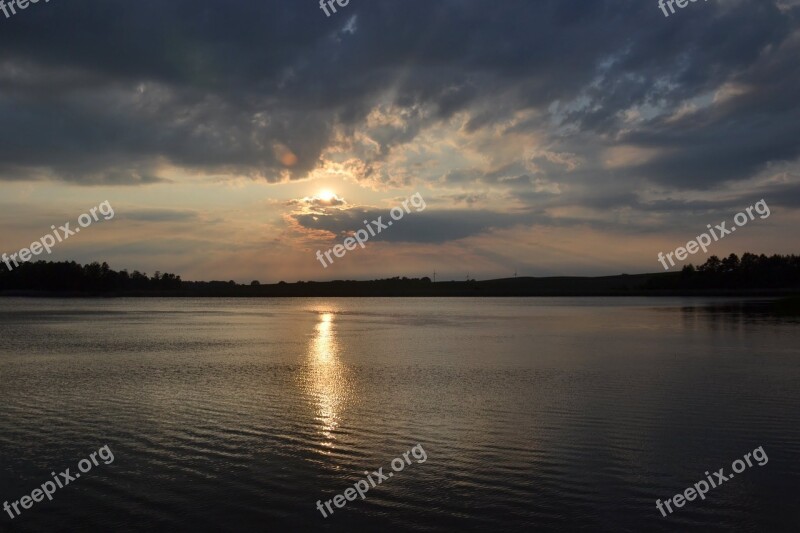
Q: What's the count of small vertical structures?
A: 3